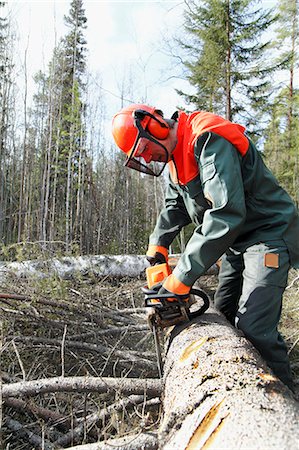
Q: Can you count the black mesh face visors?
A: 1